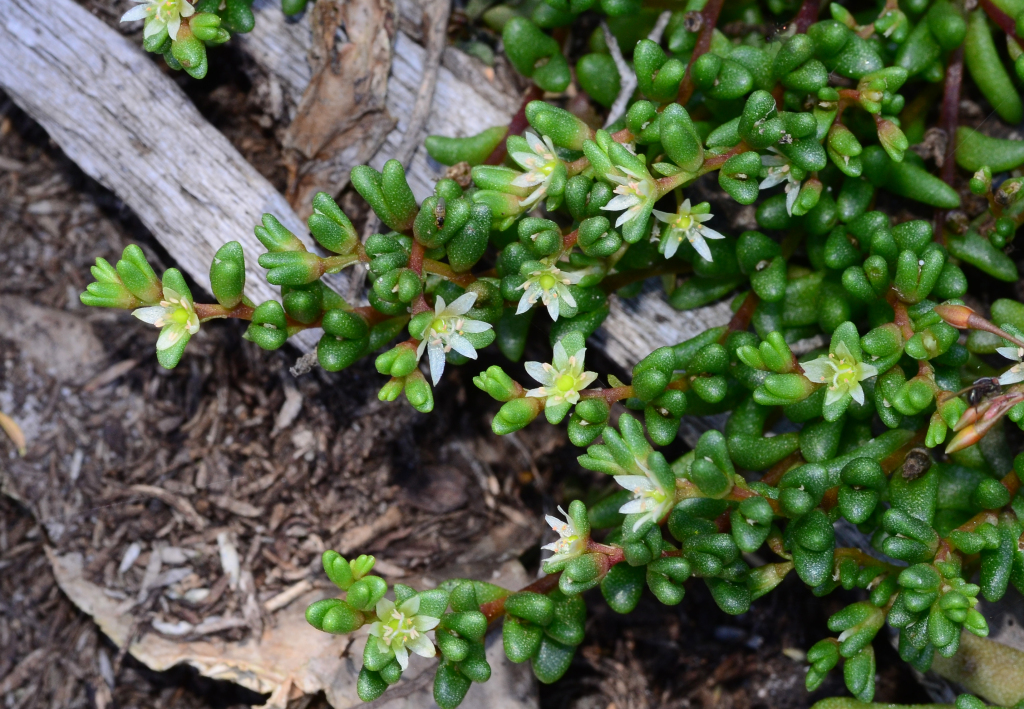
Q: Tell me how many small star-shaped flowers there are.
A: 14